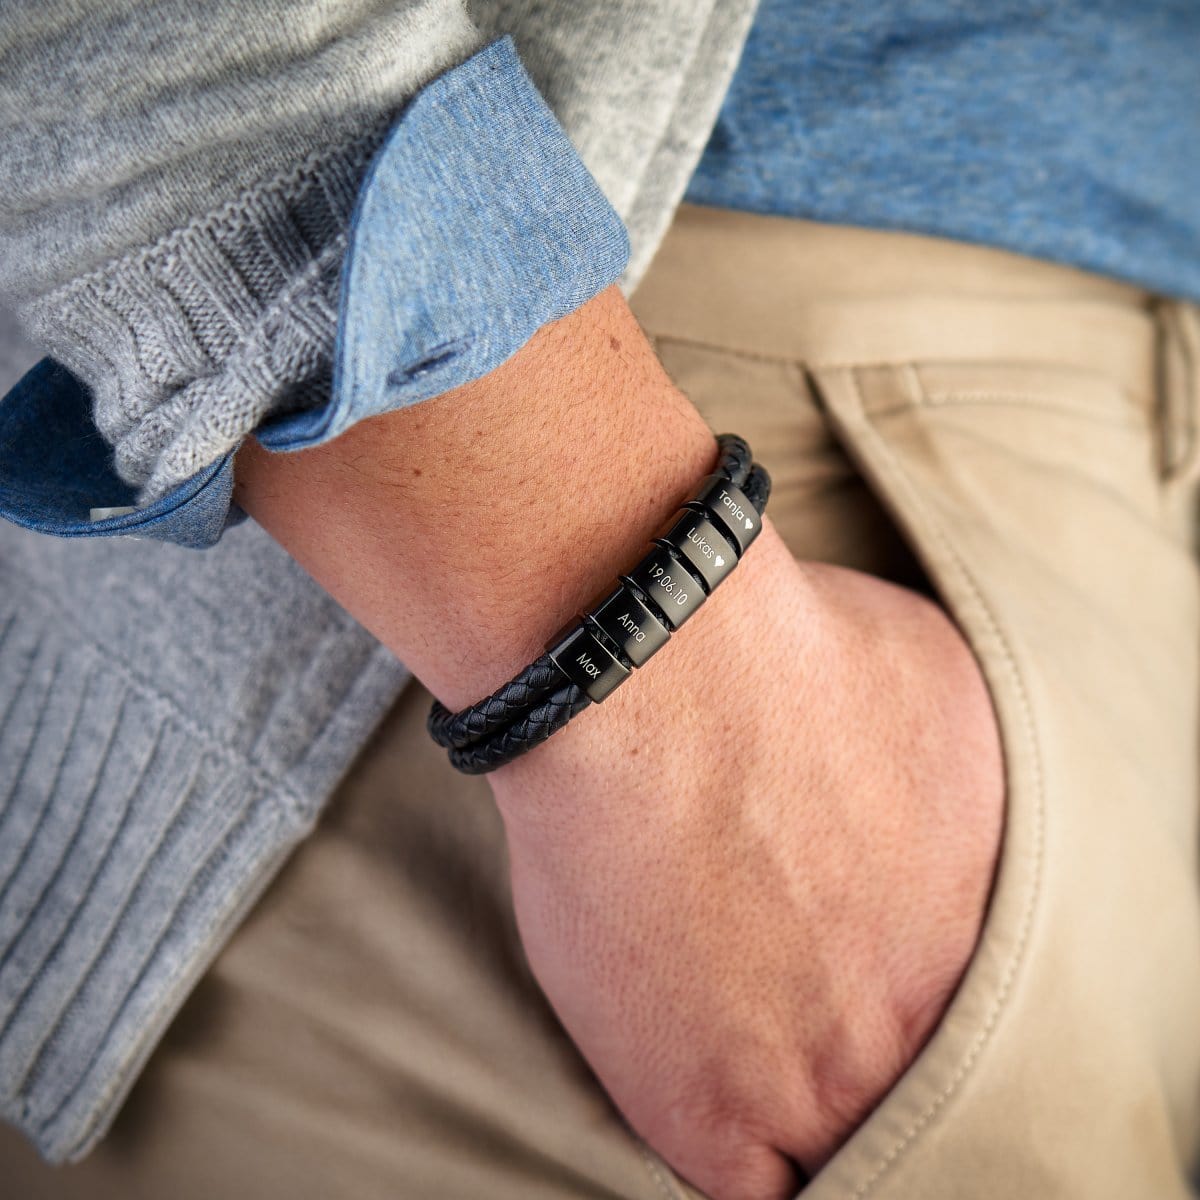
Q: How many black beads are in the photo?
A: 5